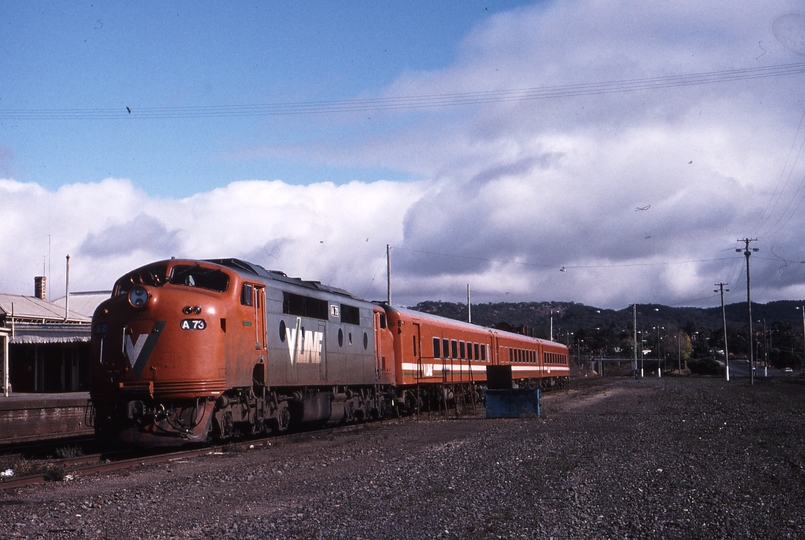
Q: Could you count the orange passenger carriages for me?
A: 3